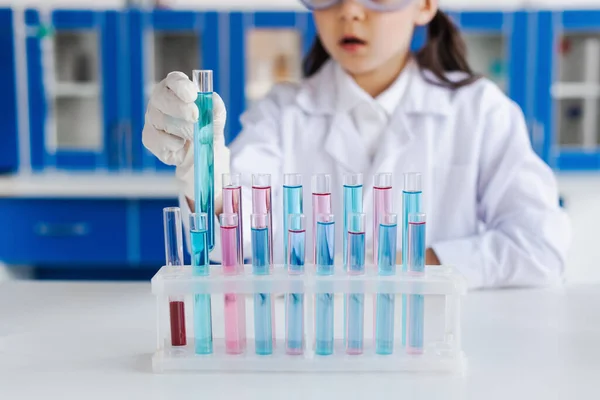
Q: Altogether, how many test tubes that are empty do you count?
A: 0